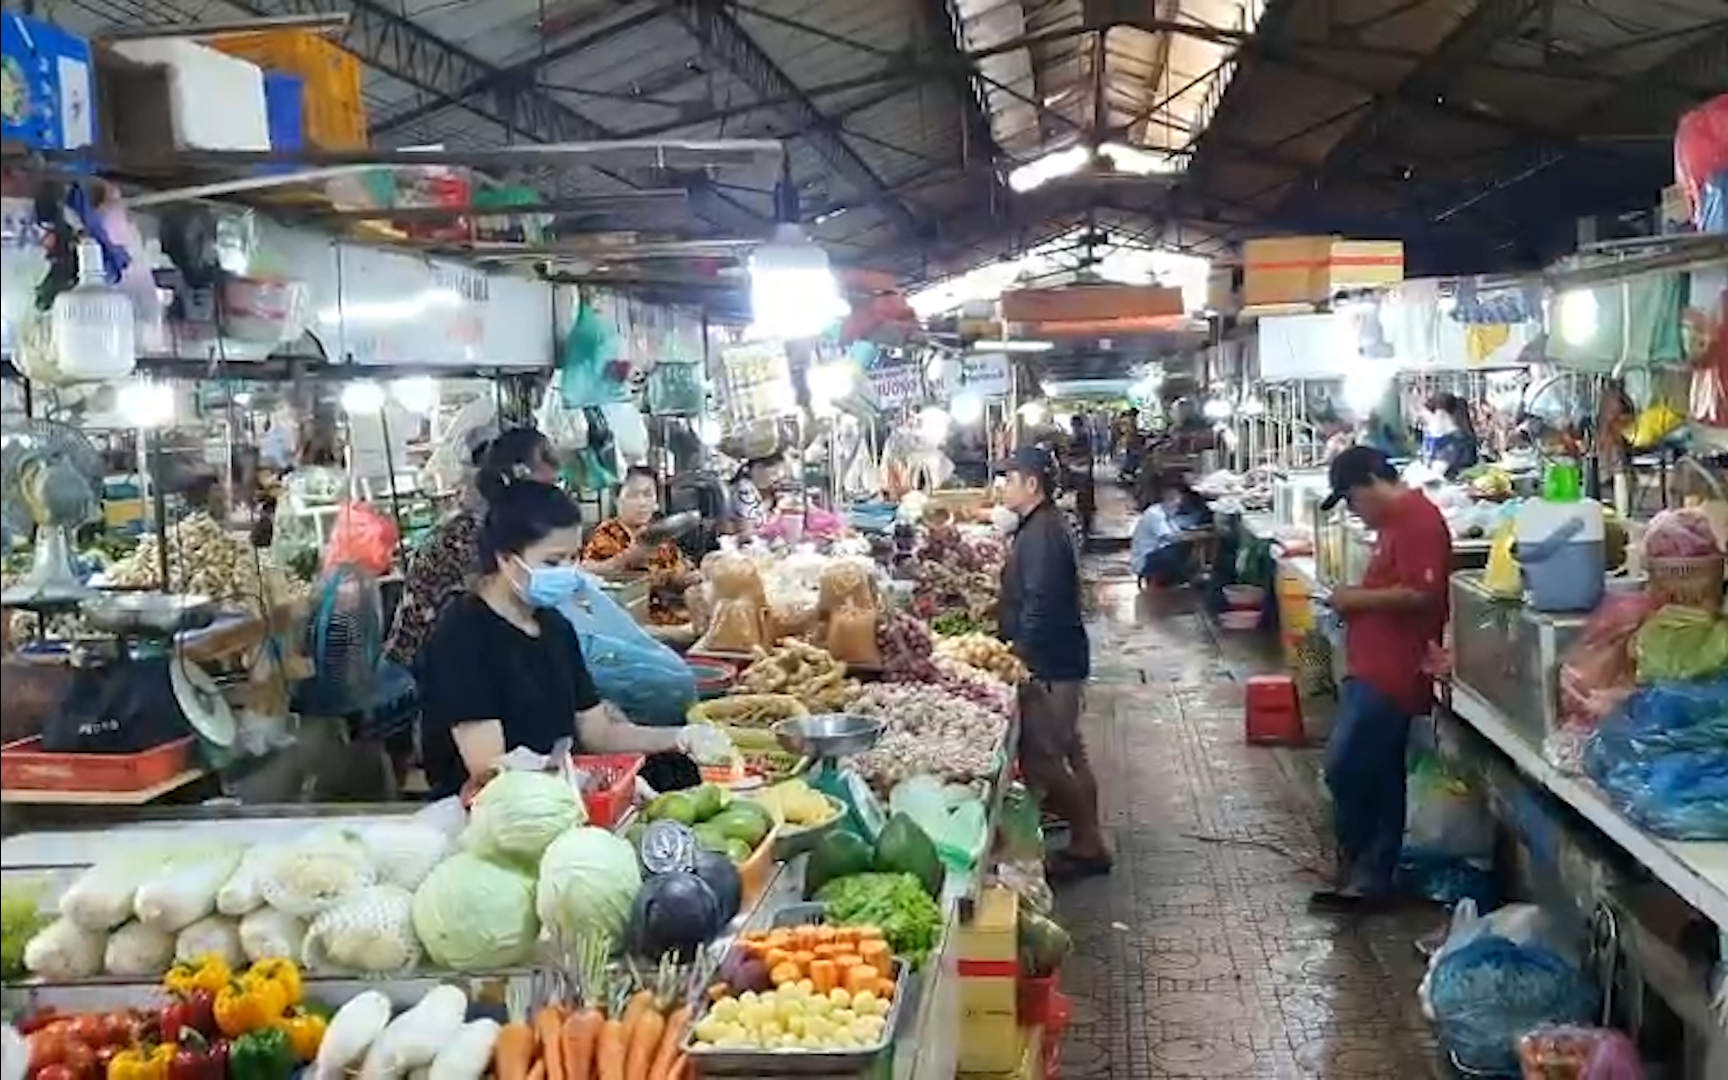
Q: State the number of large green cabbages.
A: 3